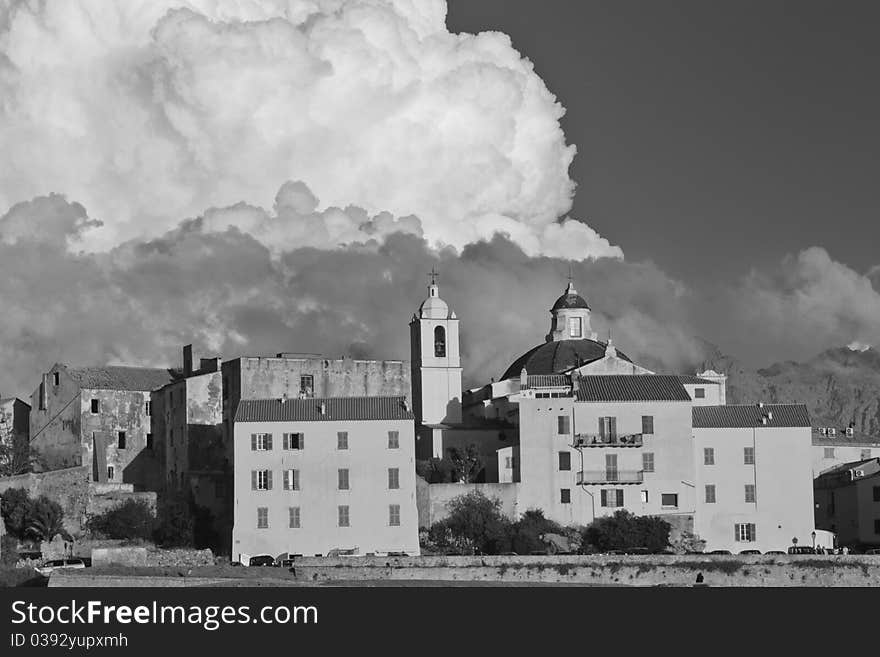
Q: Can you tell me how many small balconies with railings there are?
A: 2